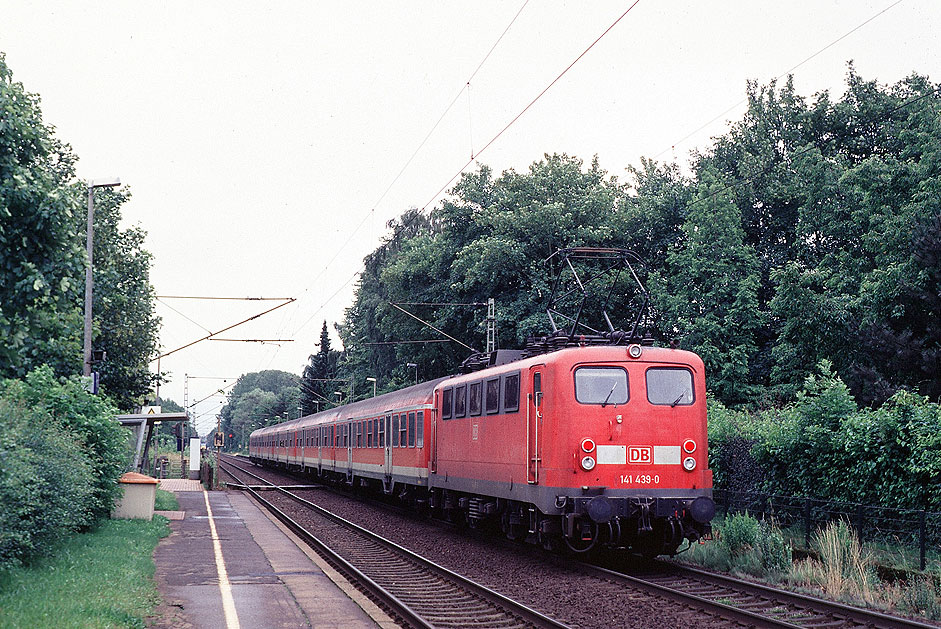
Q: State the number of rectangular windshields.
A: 2